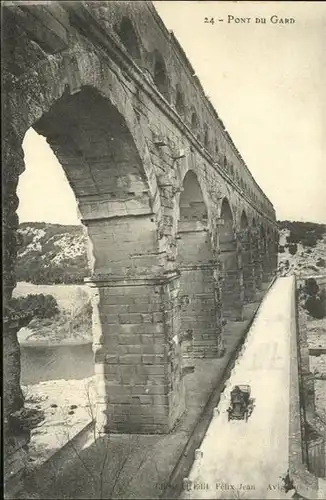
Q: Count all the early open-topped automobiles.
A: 1